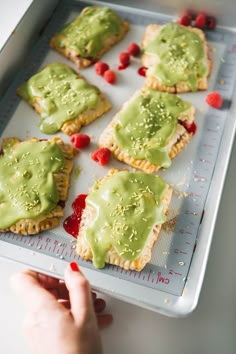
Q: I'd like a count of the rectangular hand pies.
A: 6